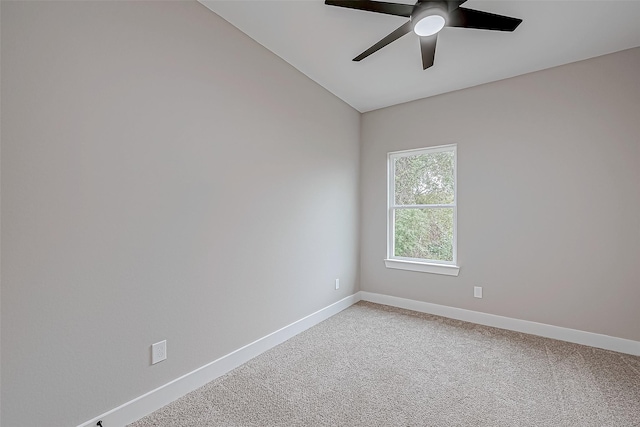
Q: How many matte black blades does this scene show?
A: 5